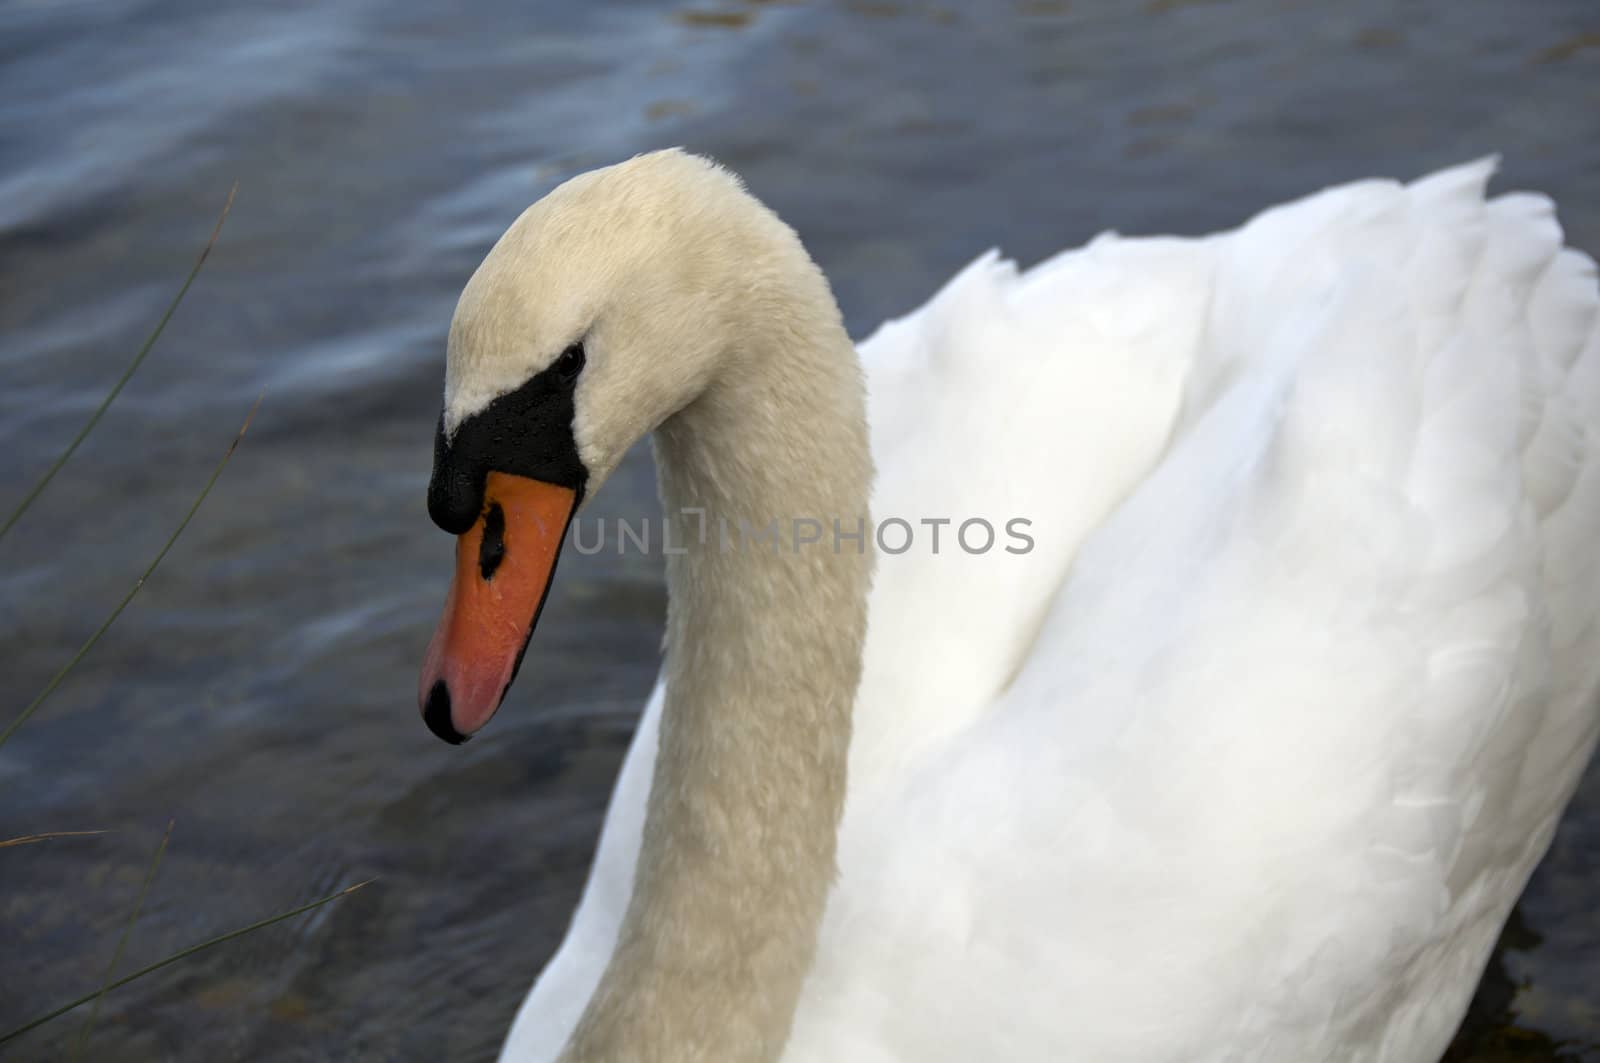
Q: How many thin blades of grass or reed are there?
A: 5